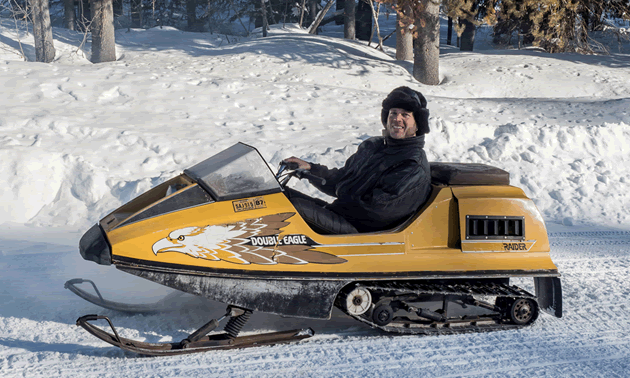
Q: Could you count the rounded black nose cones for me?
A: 1